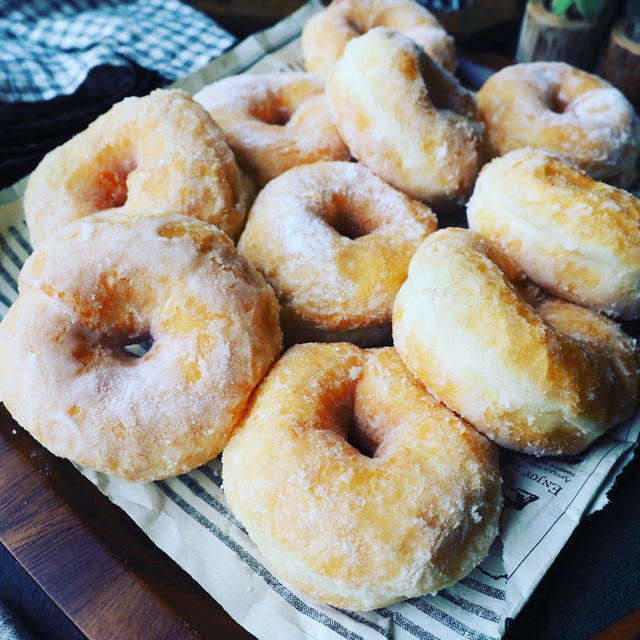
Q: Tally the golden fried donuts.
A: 10